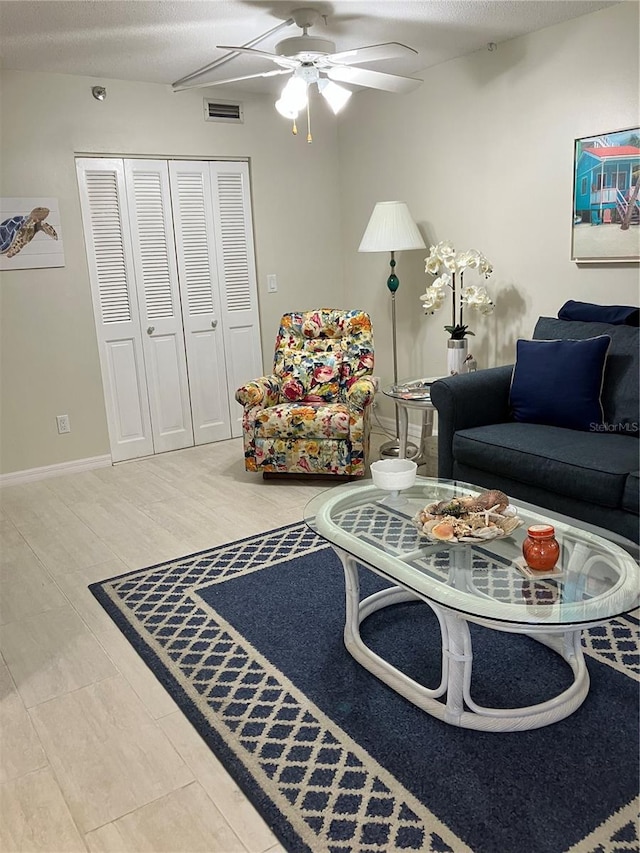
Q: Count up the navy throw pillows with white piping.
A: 1